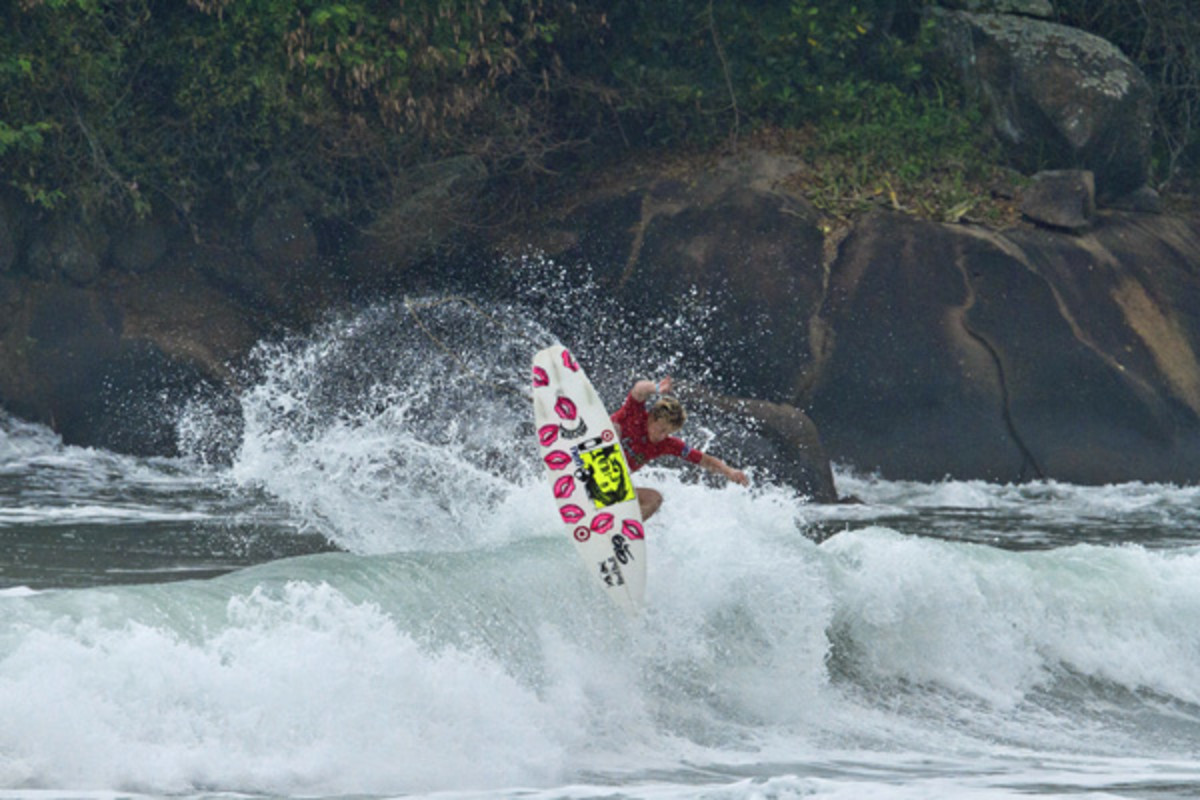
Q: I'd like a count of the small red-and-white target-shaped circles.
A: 2